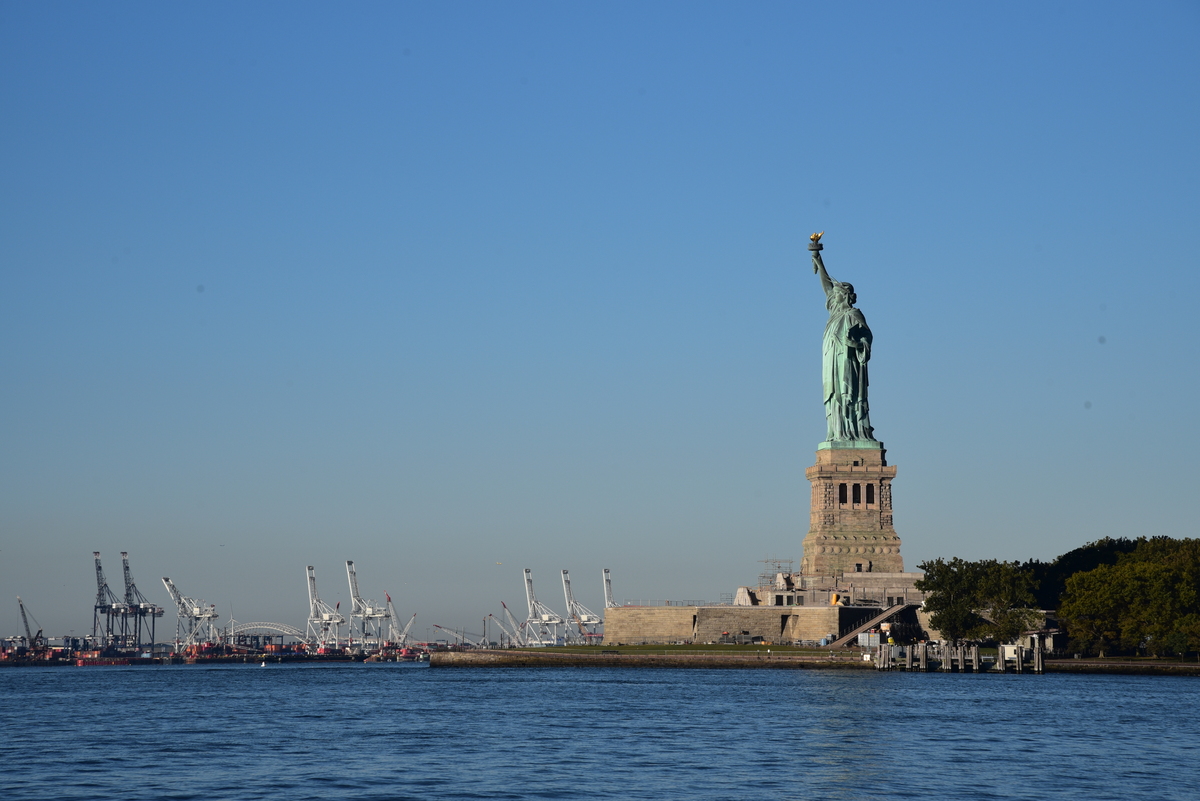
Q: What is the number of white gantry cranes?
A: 6